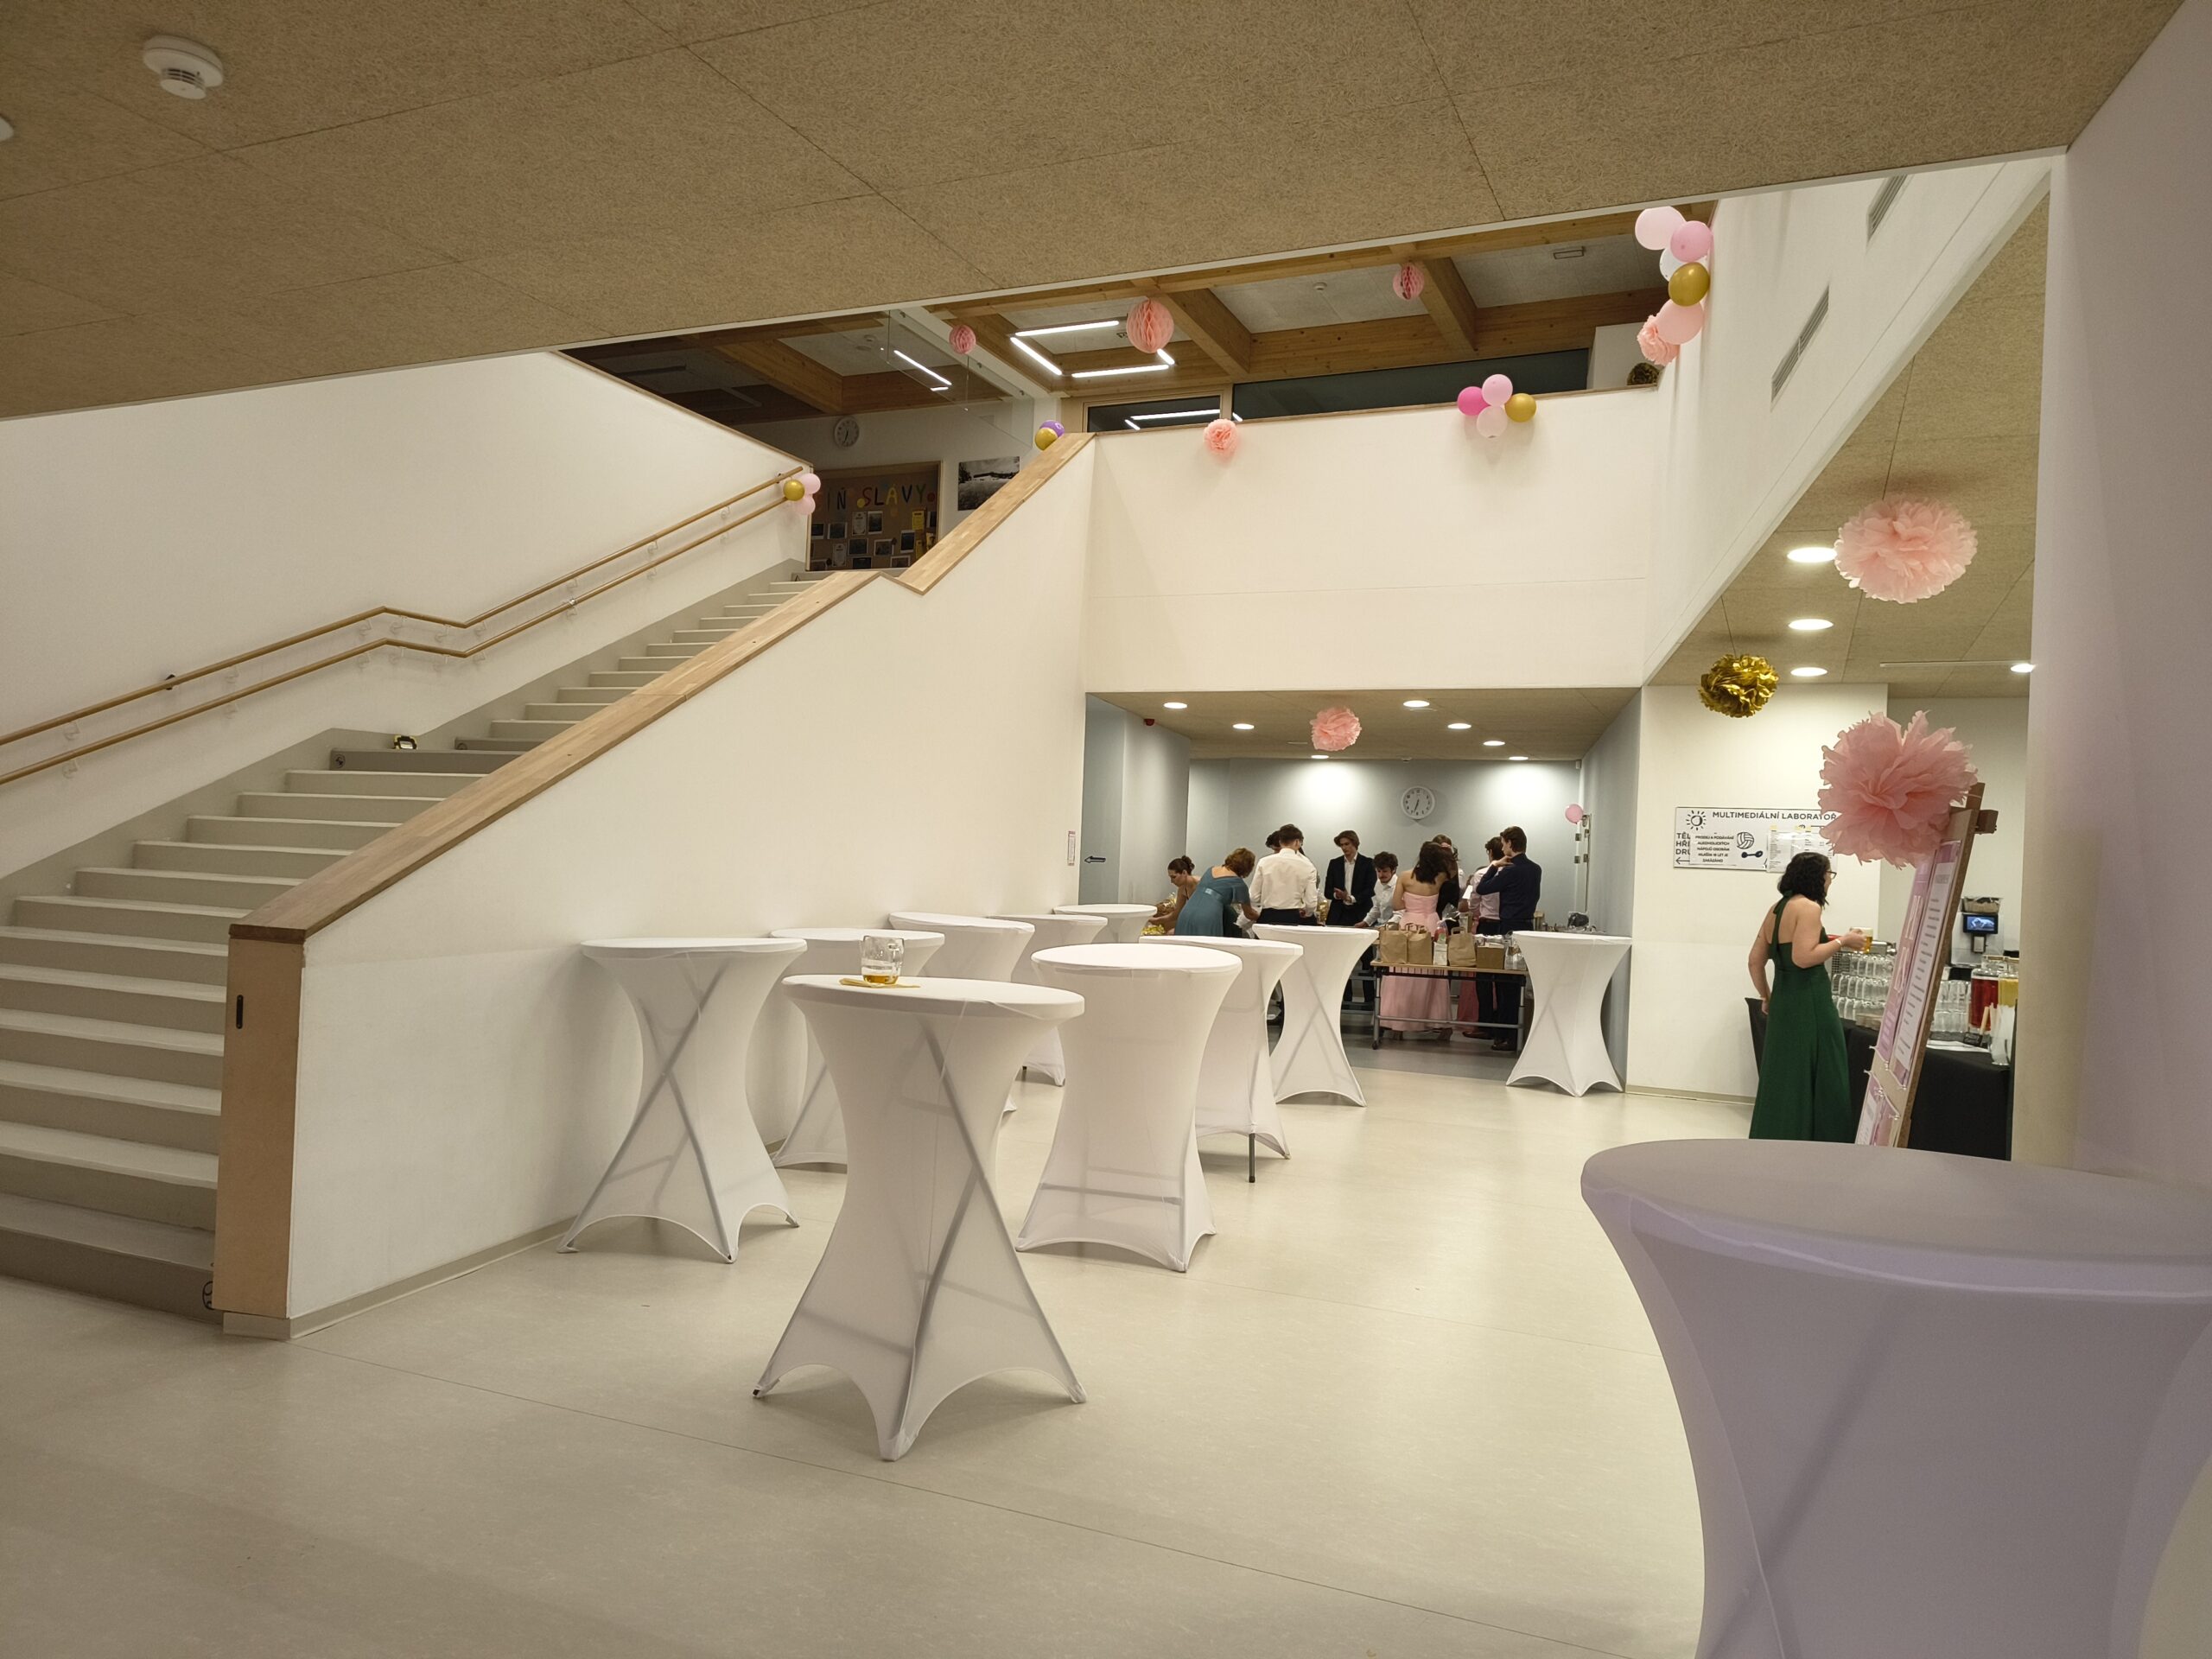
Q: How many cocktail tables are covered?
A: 11